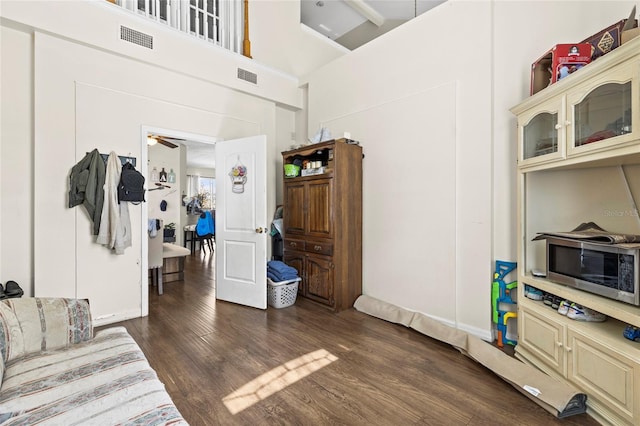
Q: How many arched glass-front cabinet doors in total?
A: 2